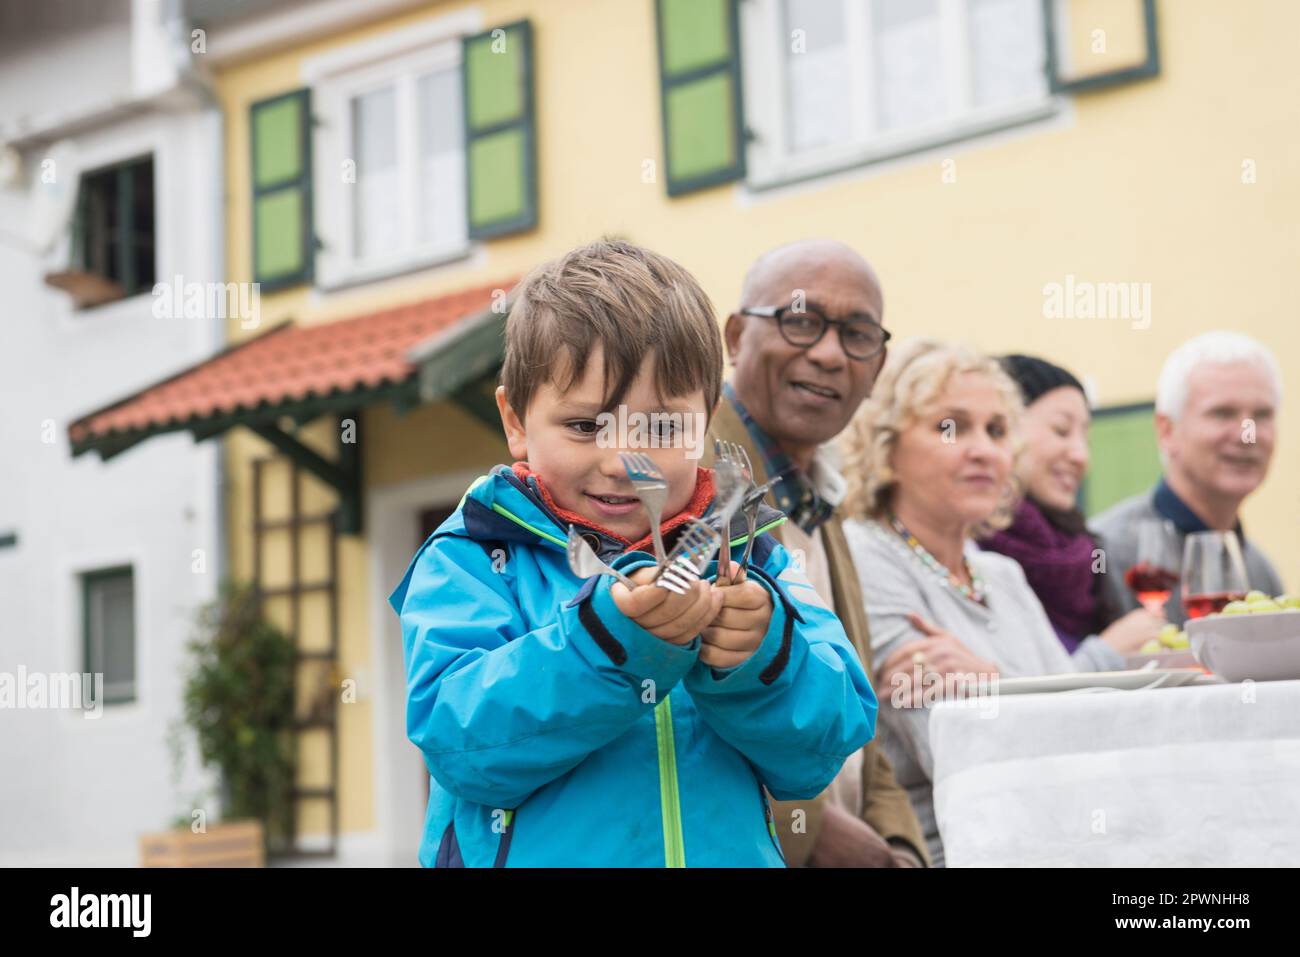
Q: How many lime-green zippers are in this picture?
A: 1